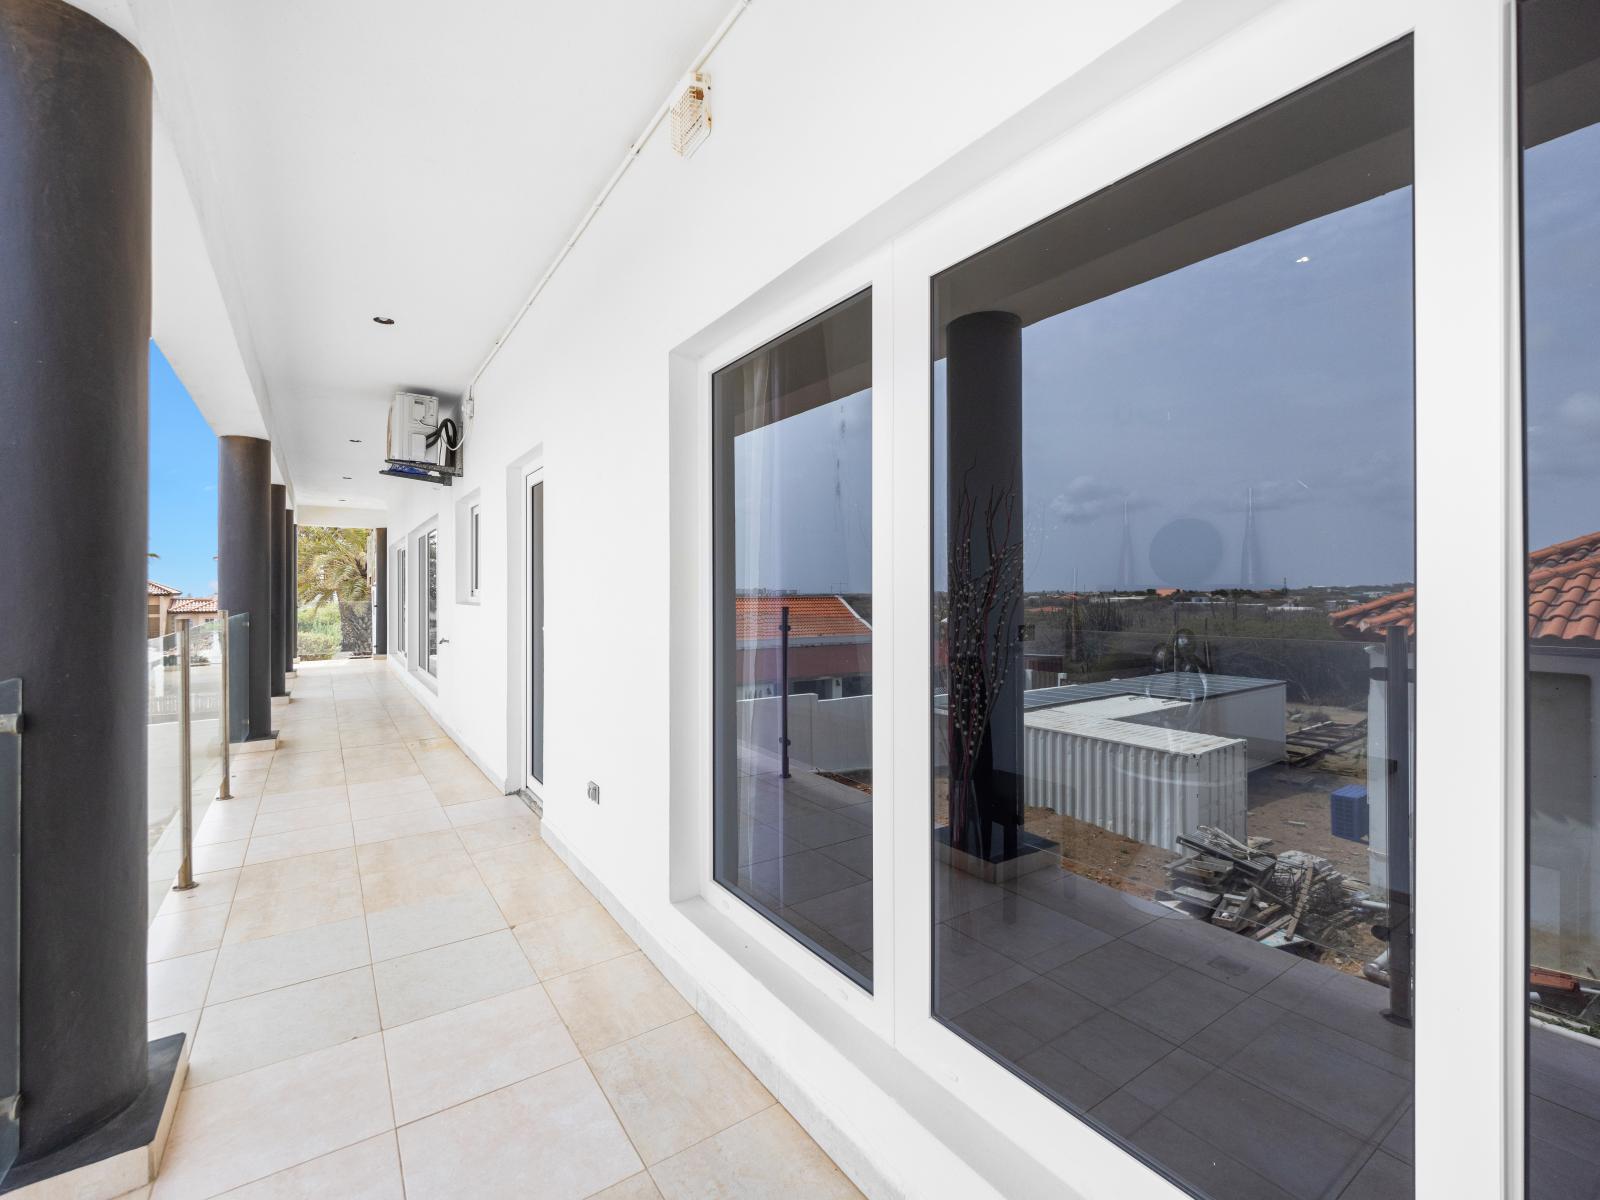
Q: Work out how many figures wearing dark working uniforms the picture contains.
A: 0